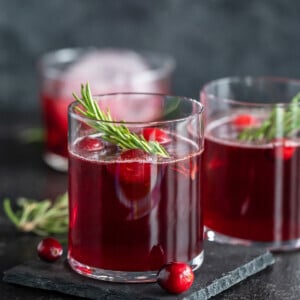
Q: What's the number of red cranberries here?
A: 7